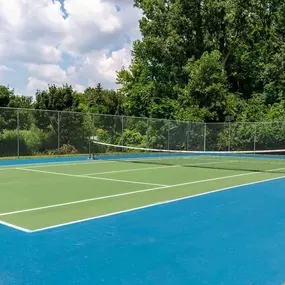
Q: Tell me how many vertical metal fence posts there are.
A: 10